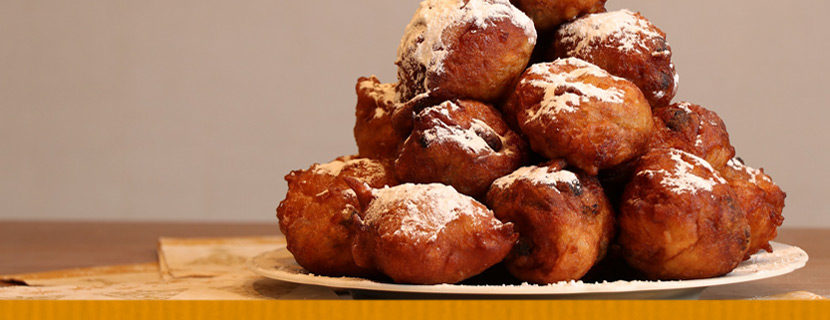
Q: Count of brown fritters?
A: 12